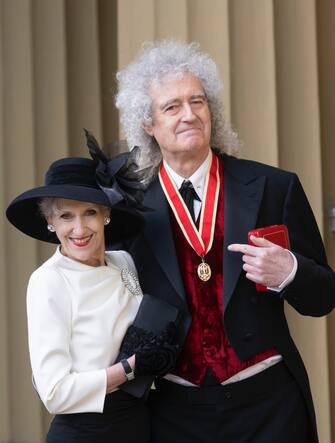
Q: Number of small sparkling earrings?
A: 2